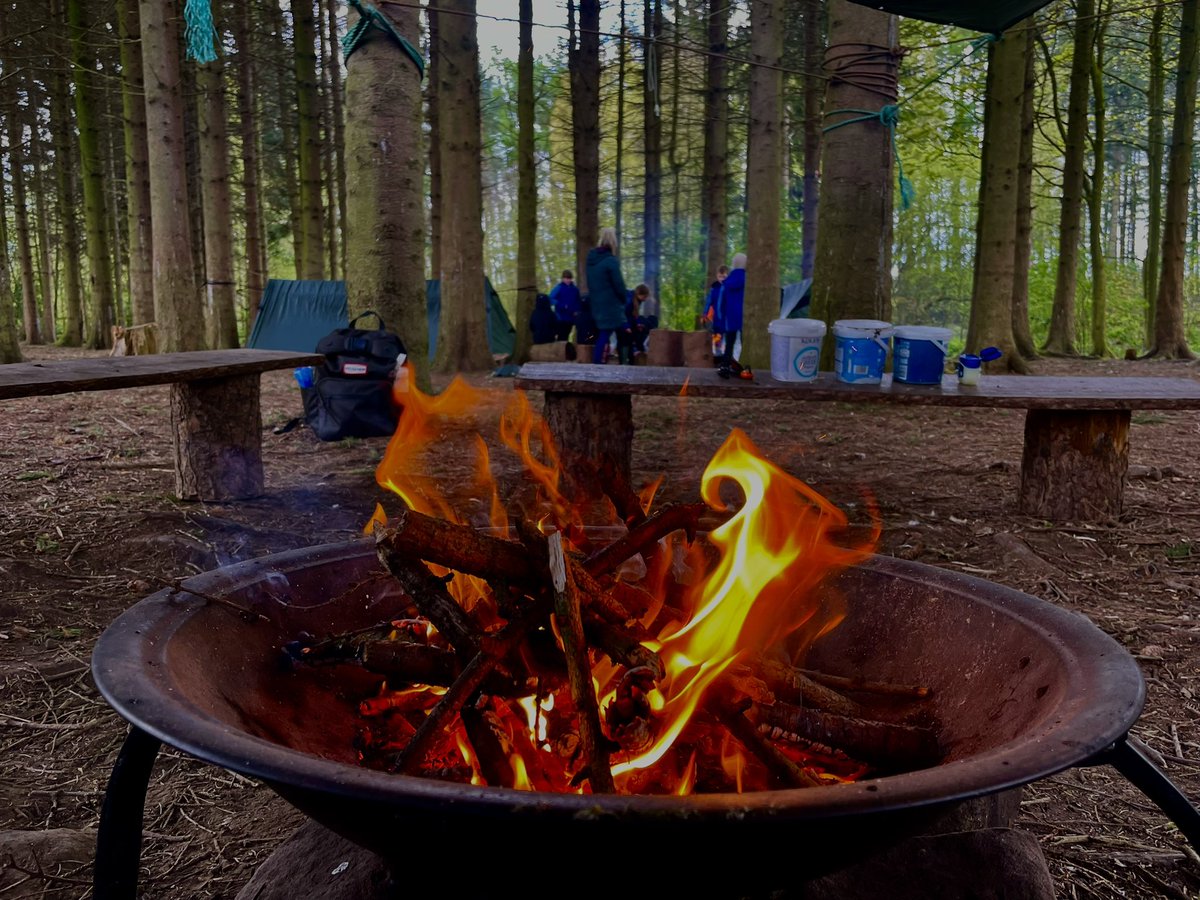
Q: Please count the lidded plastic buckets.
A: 3